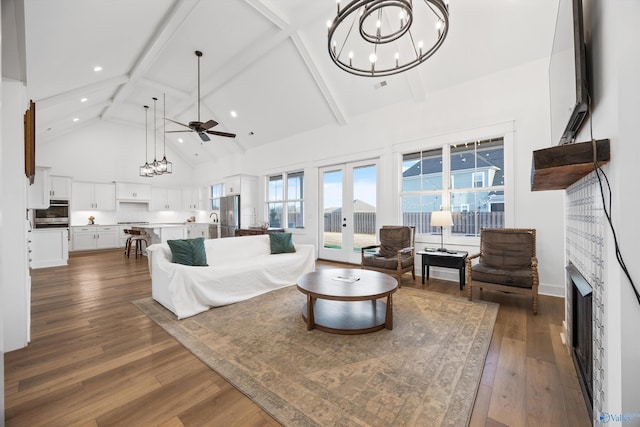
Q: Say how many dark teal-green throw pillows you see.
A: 2